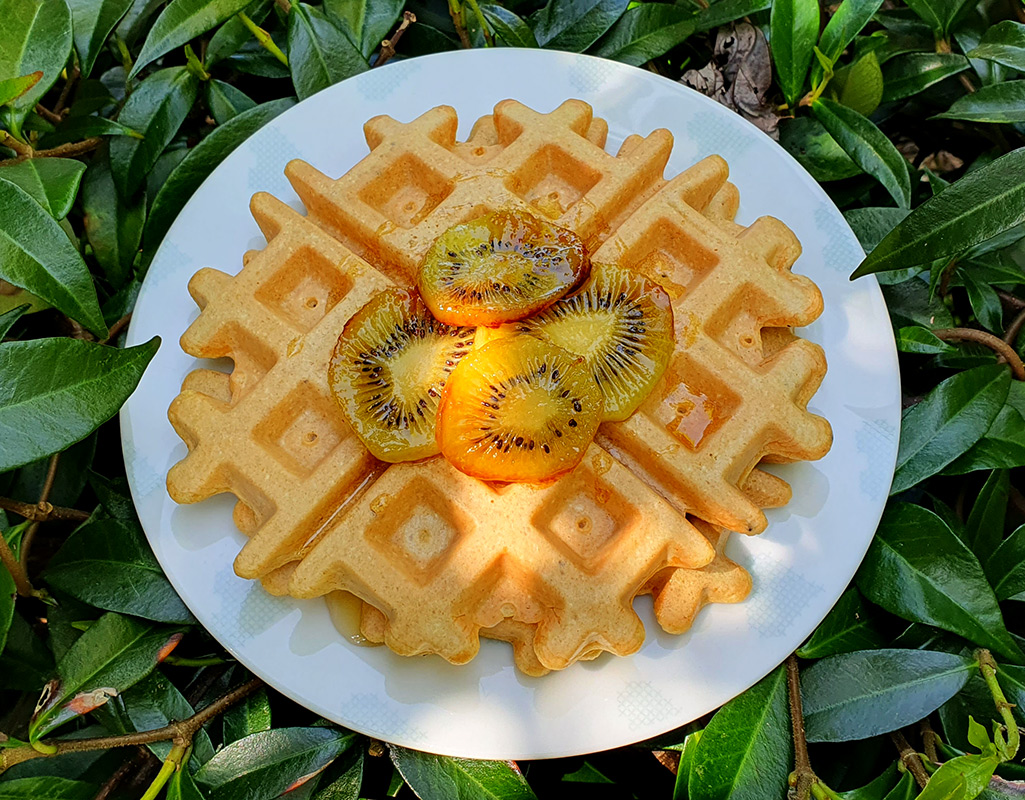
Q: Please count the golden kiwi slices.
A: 4